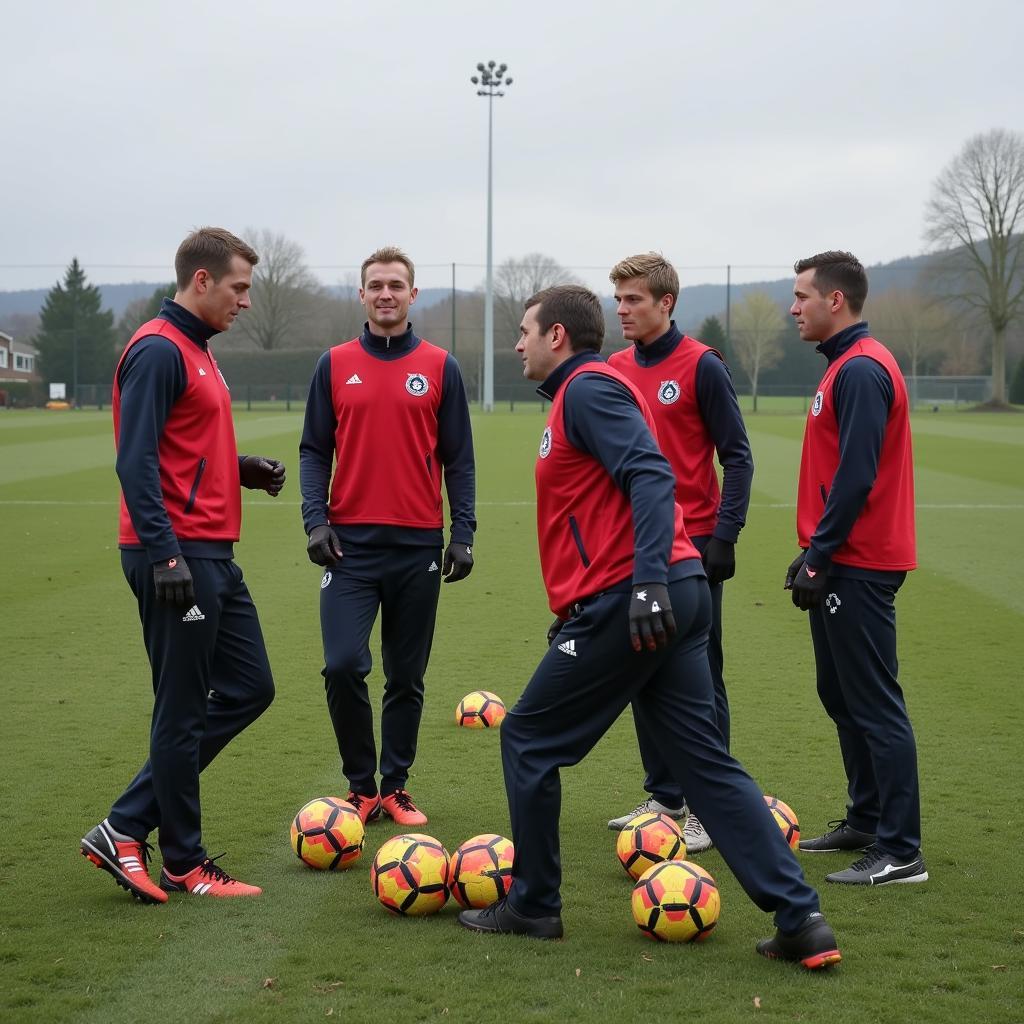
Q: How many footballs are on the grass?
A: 7